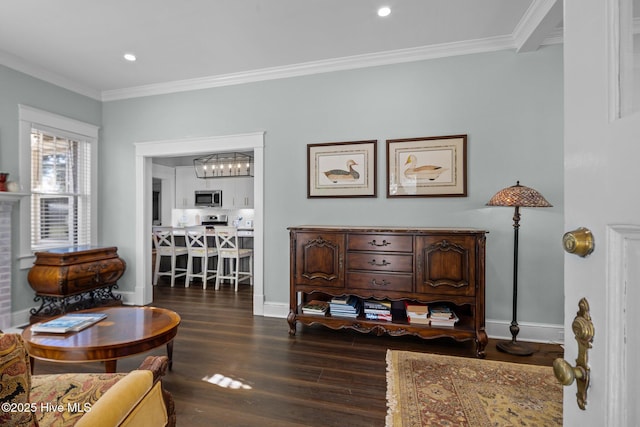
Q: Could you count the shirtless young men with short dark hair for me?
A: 0